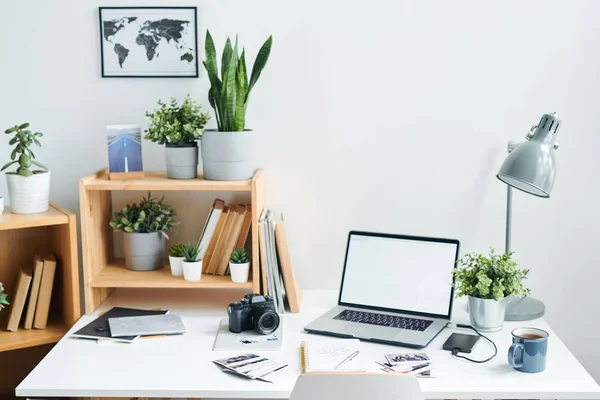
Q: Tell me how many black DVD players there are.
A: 0